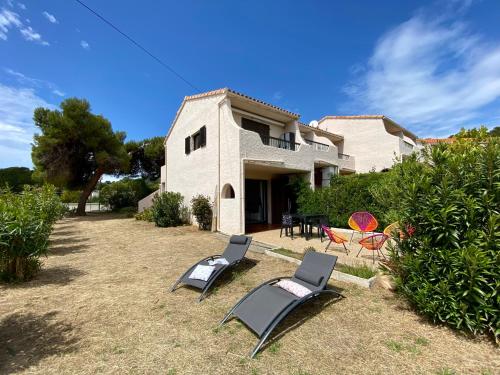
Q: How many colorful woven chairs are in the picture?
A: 4